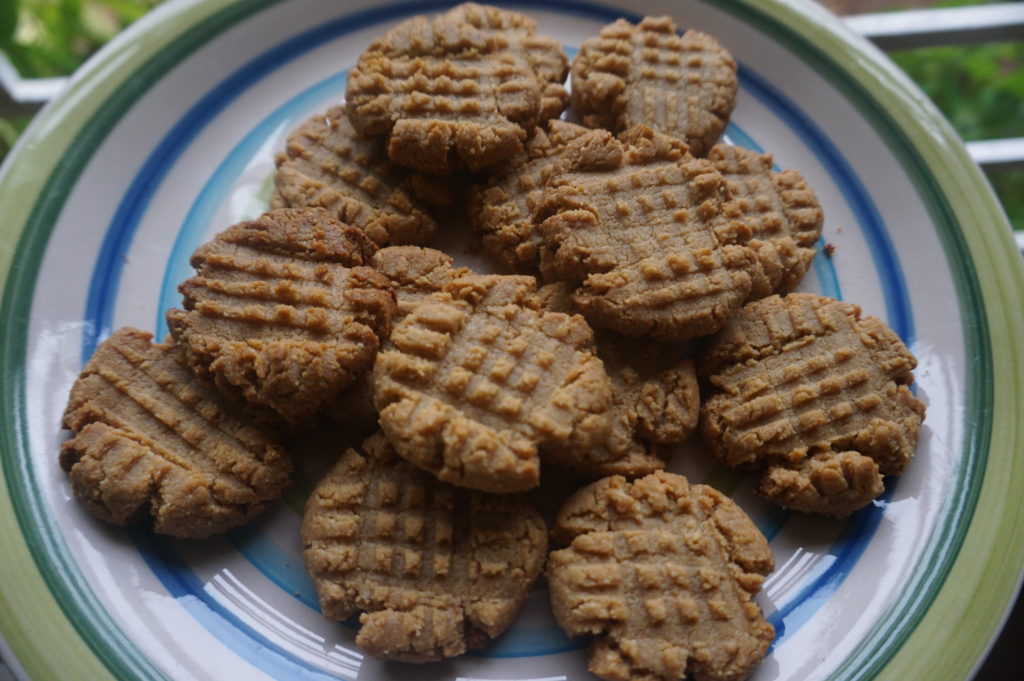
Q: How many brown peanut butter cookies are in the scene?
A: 15